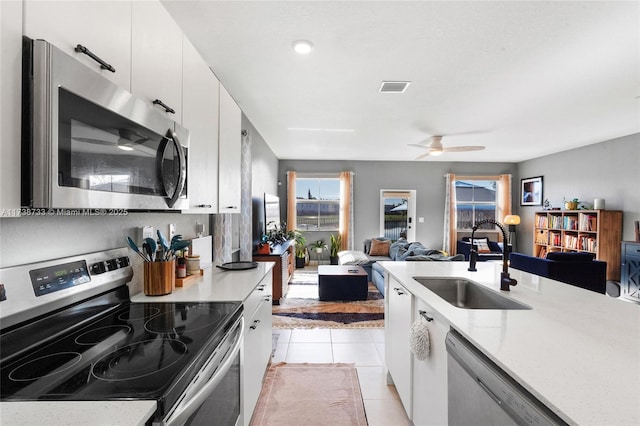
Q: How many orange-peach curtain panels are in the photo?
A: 4